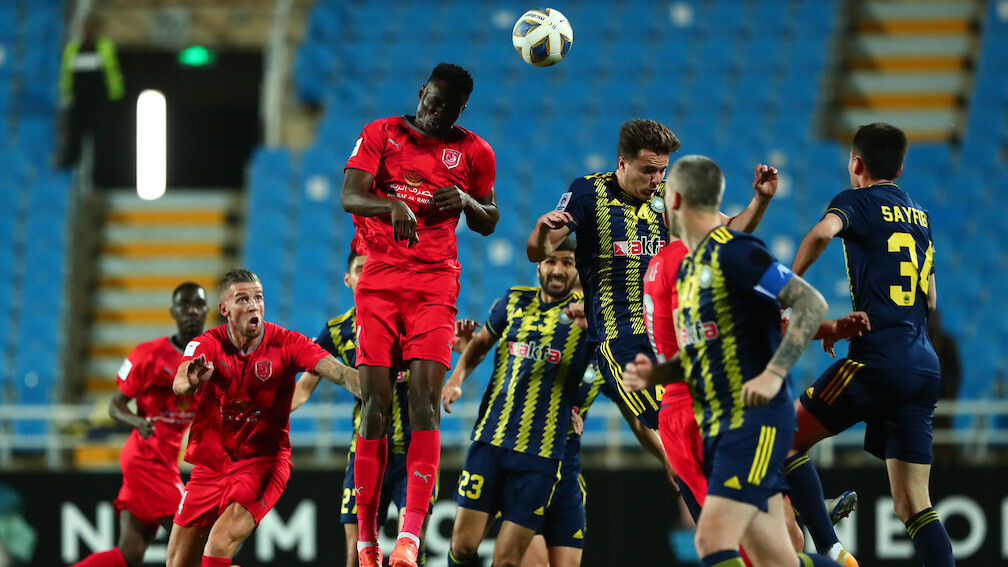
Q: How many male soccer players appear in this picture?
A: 10